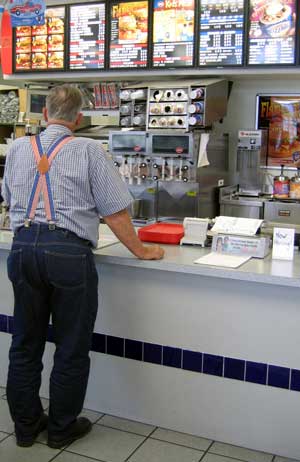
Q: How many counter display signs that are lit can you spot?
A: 6